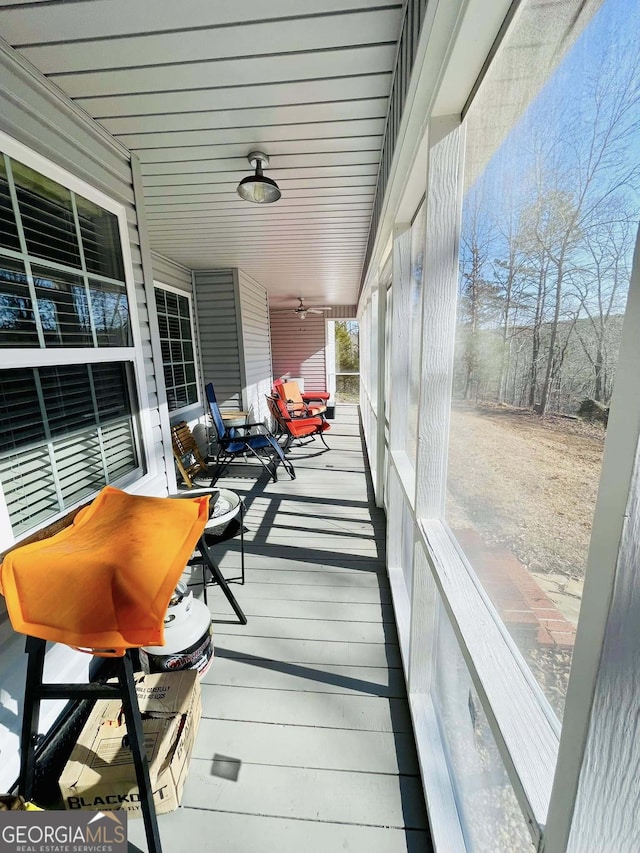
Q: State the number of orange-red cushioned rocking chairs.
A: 2